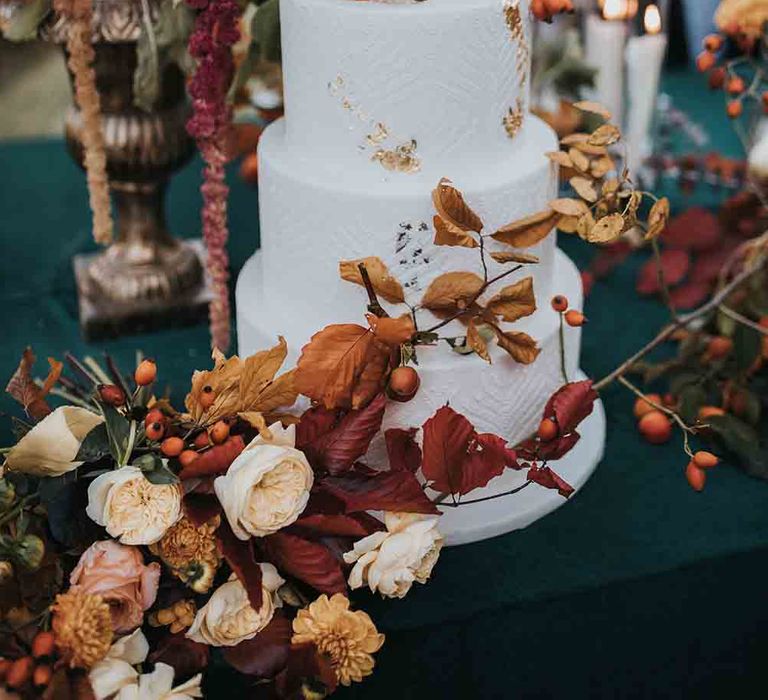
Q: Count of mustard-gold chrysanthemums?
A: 3